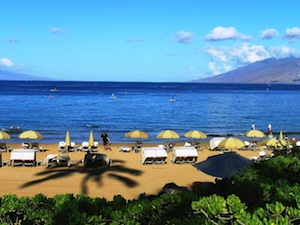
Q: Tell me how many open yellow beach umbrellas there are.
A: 8